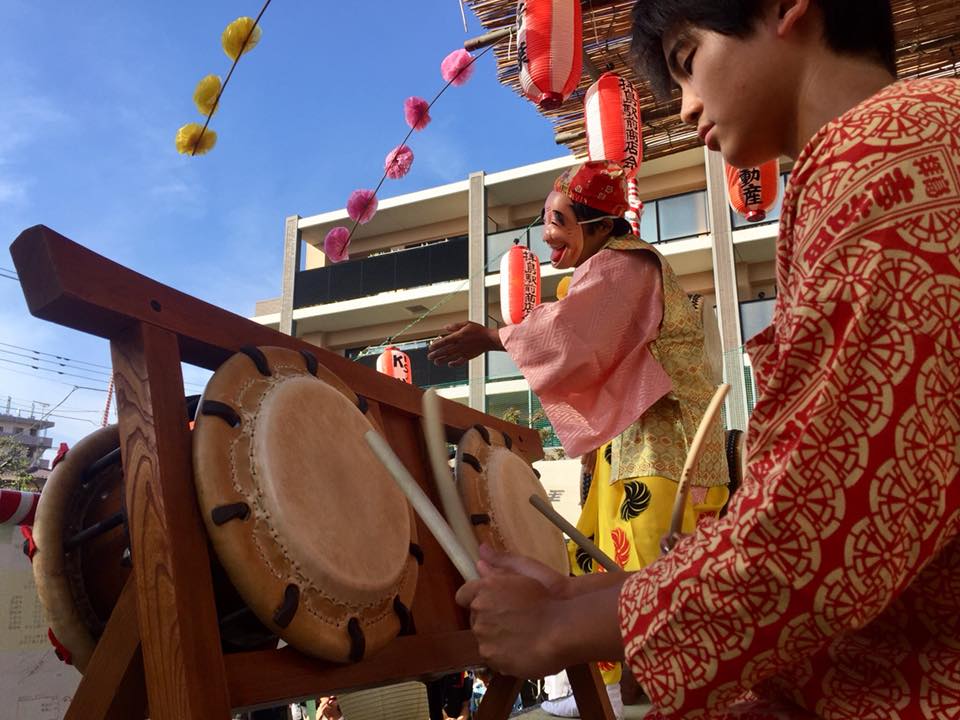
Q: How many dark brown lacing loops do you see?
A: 14